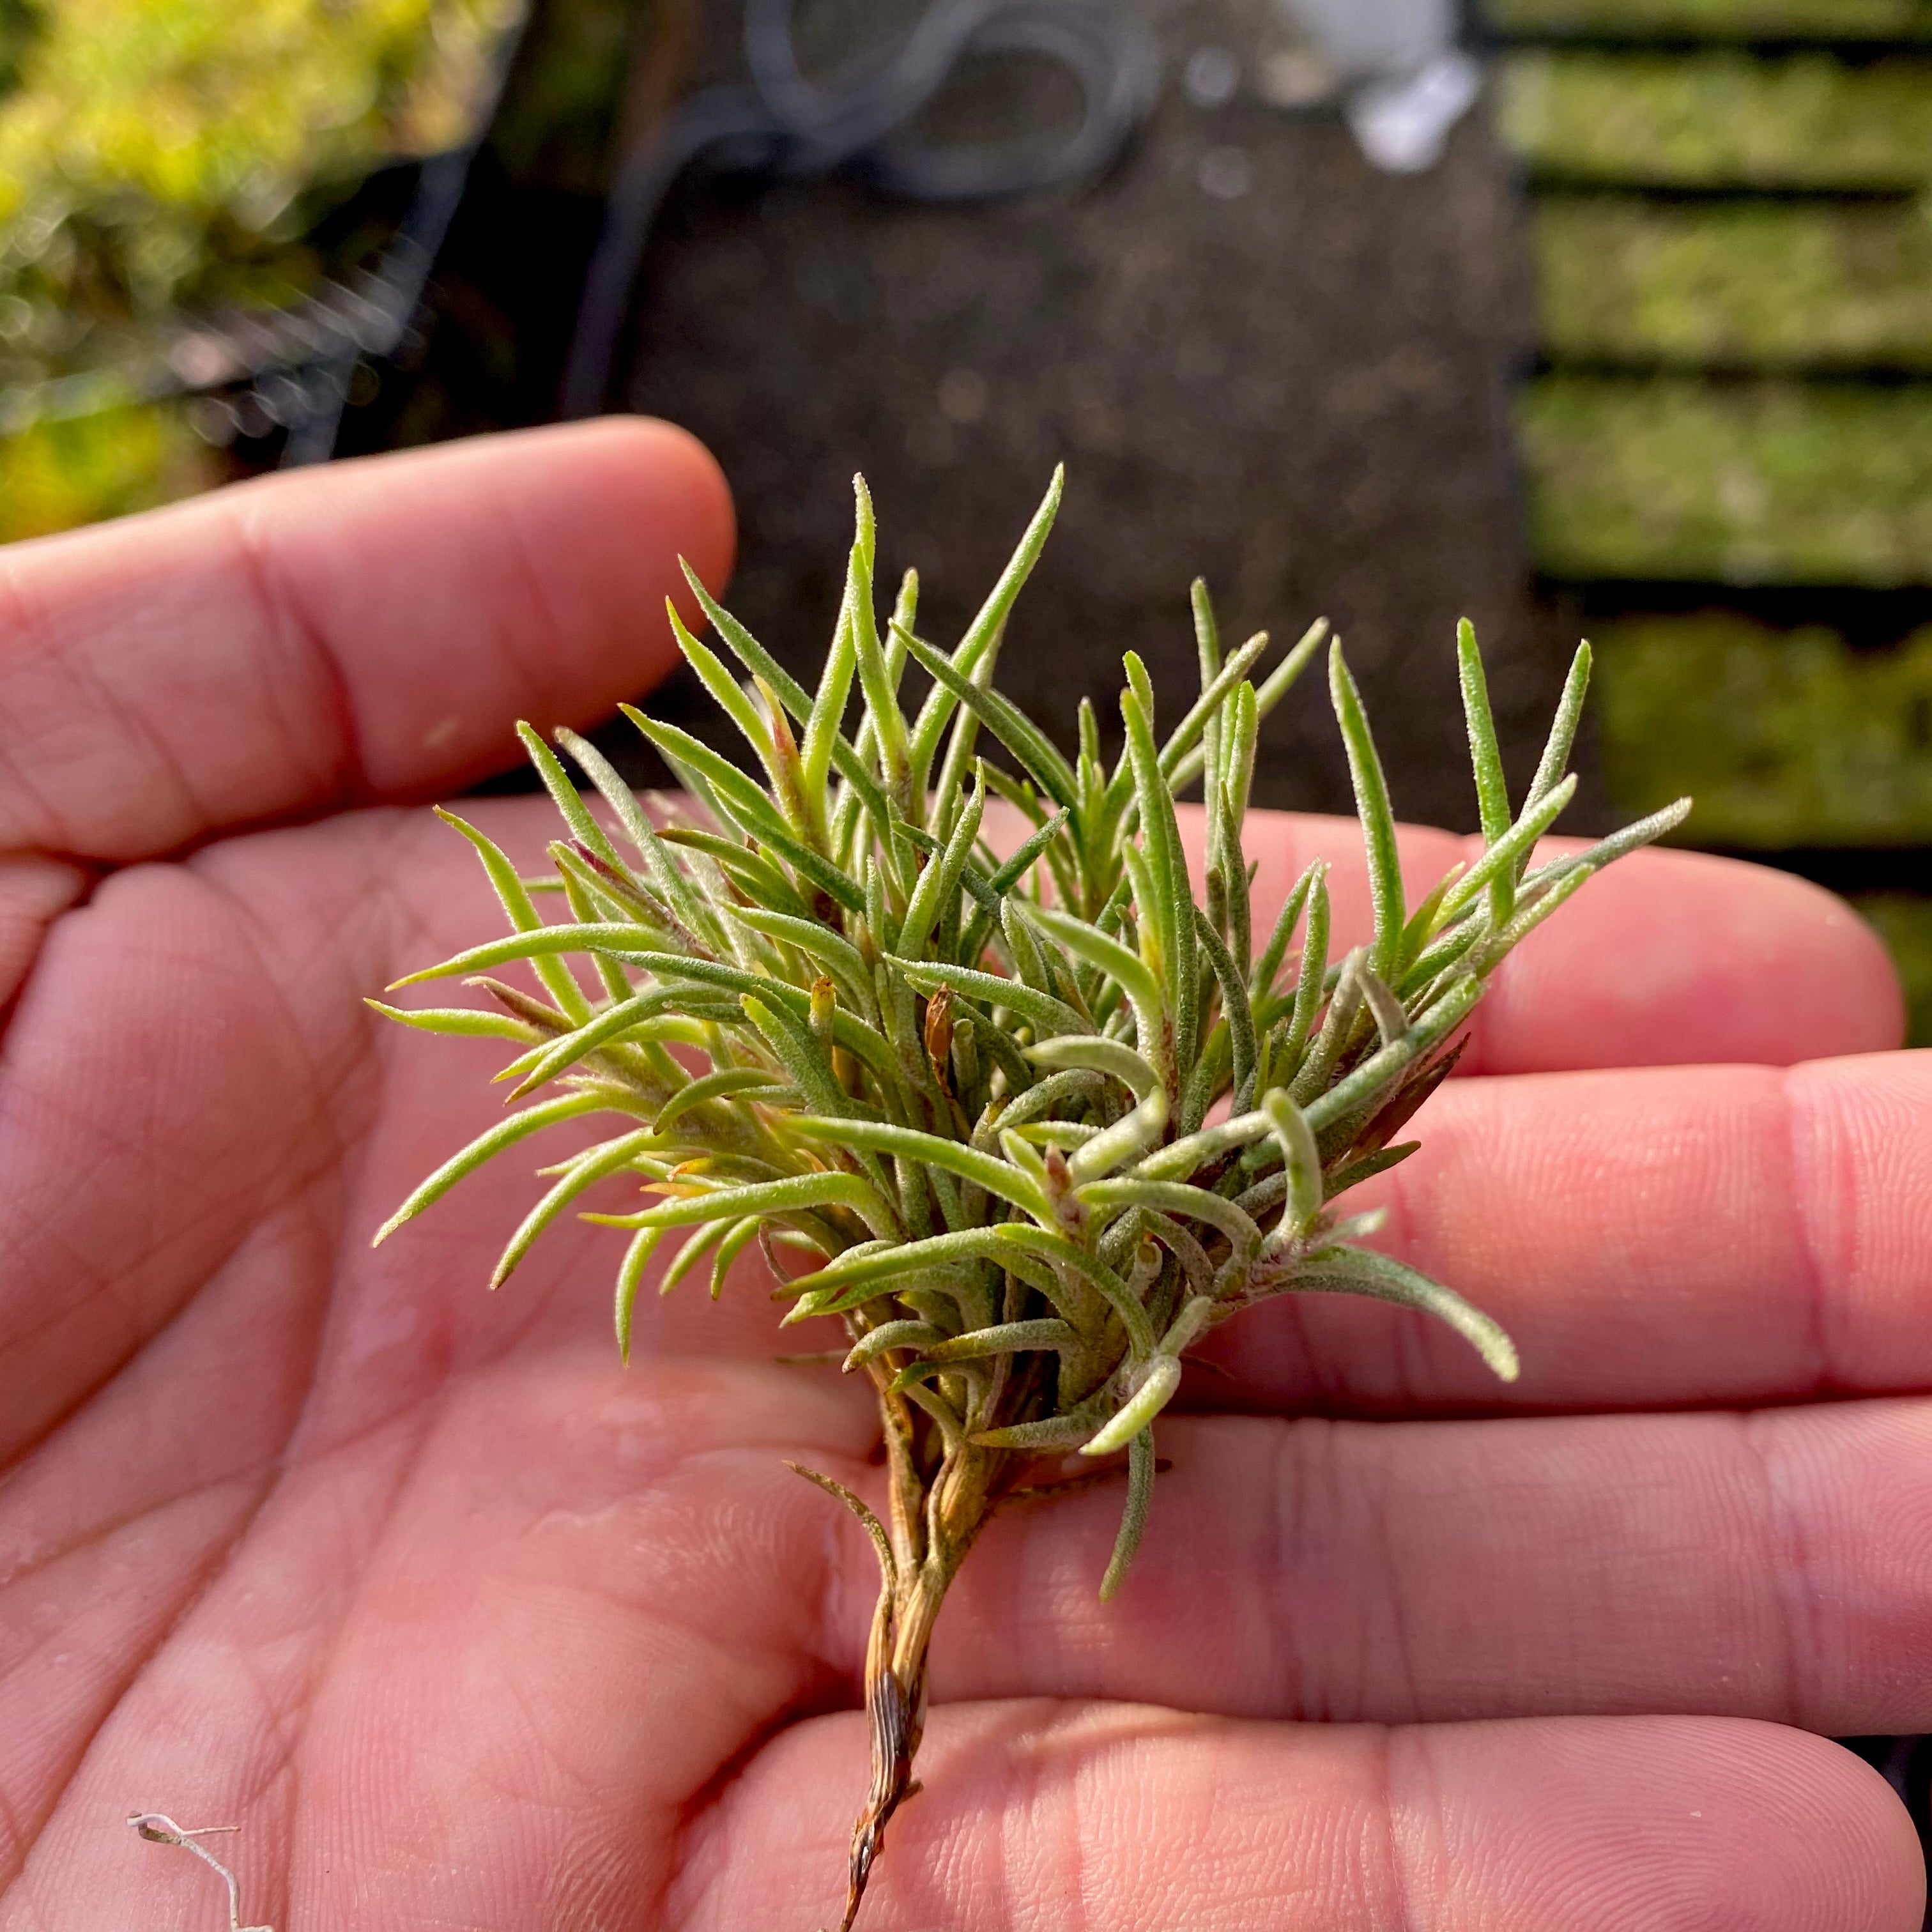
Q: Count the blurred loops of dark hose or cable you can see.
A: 2